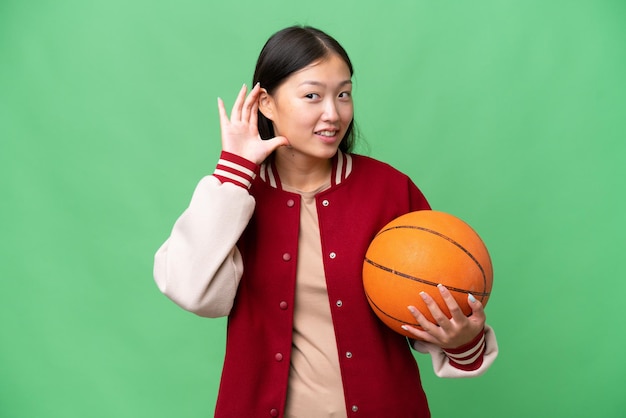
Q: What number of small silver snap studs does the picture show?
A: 5